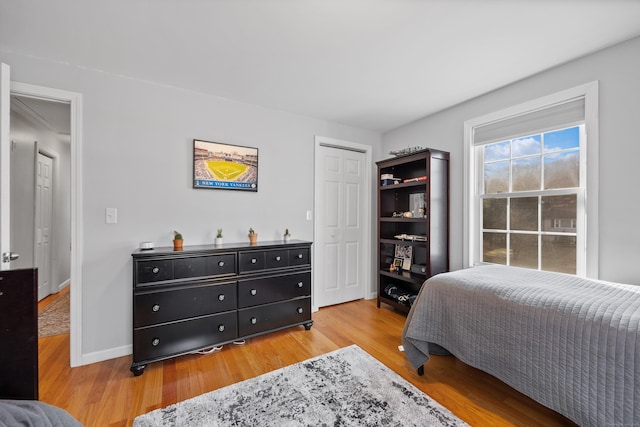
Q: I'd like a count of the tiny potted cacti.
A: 4